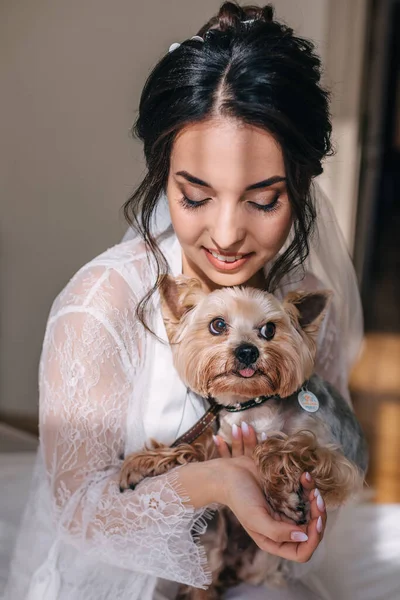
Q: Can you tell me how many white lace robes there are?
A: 1